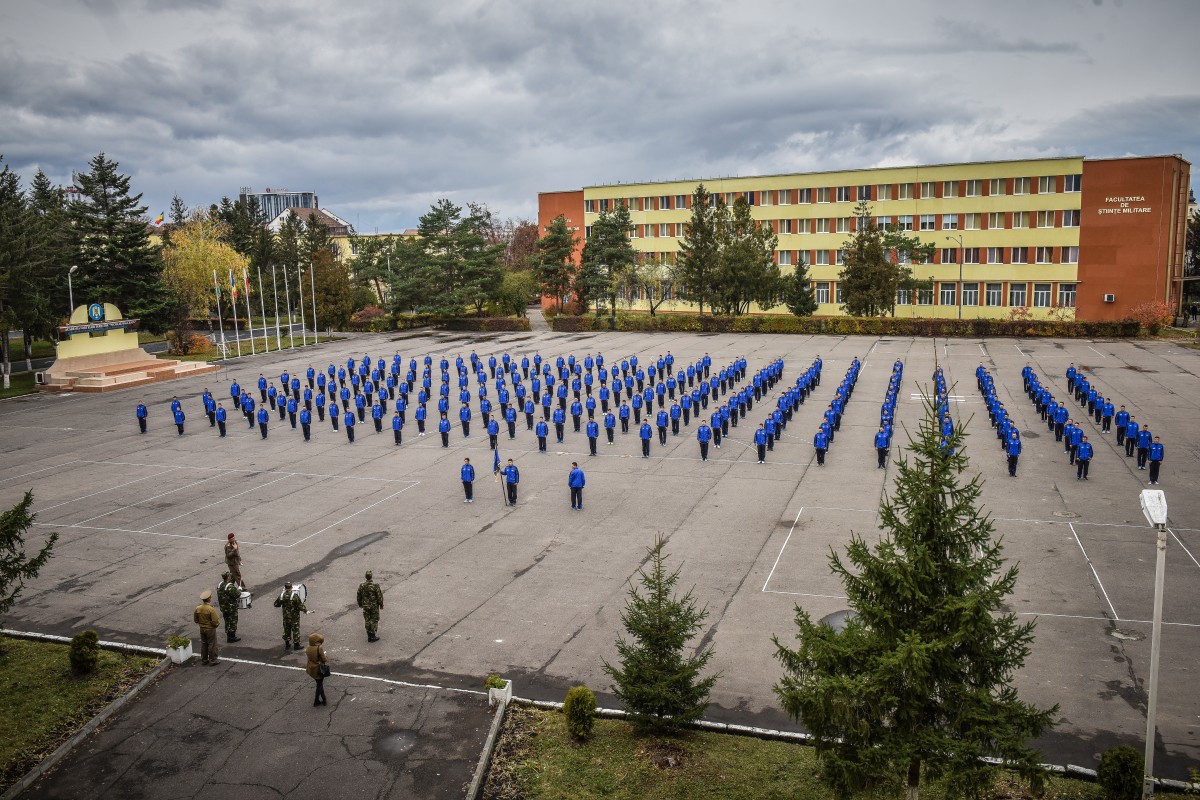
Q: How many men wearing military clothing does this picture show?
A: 5